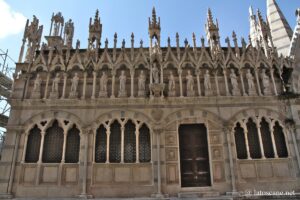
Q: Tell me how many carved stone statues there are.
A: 13